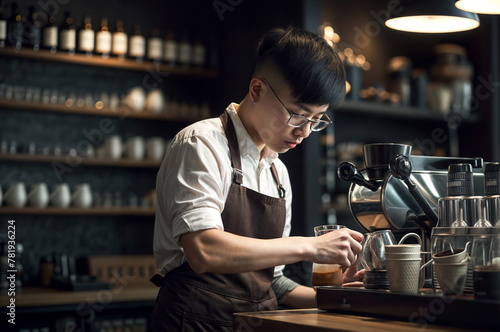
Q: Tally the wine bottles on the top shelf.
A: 13